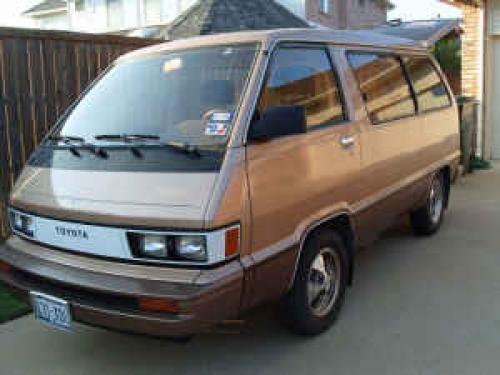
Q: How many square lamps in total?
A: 4